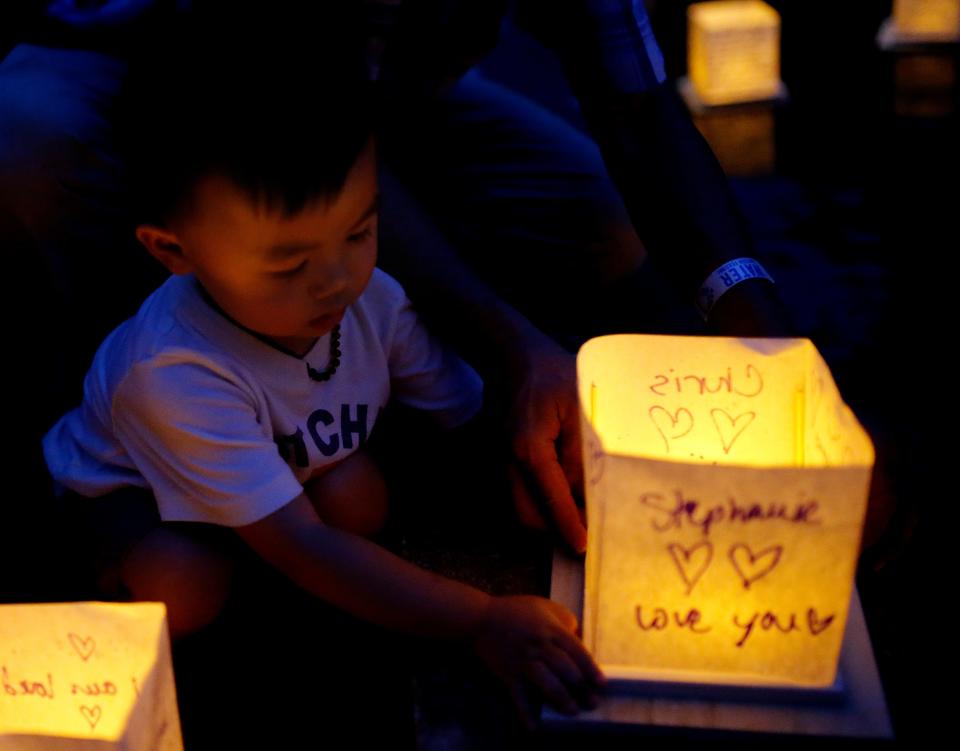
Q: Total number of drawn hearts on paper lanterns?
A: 7